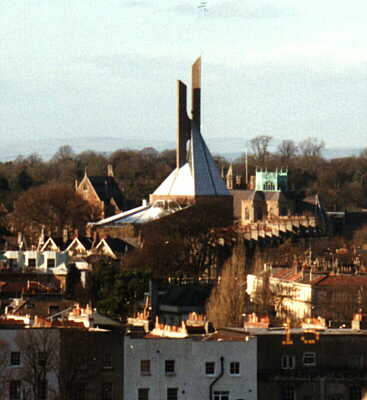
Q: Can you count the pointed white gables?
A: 3